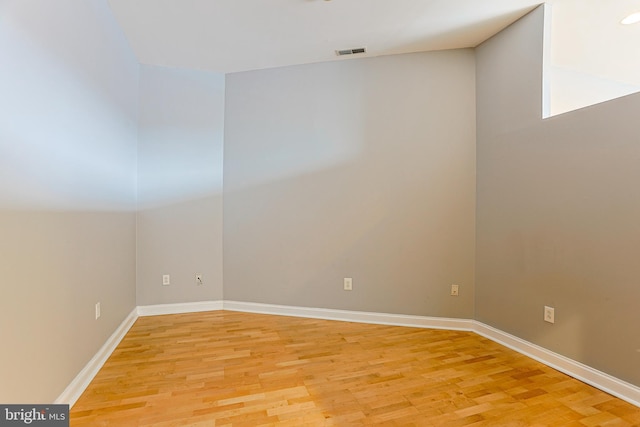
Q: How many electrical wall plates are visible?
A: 6